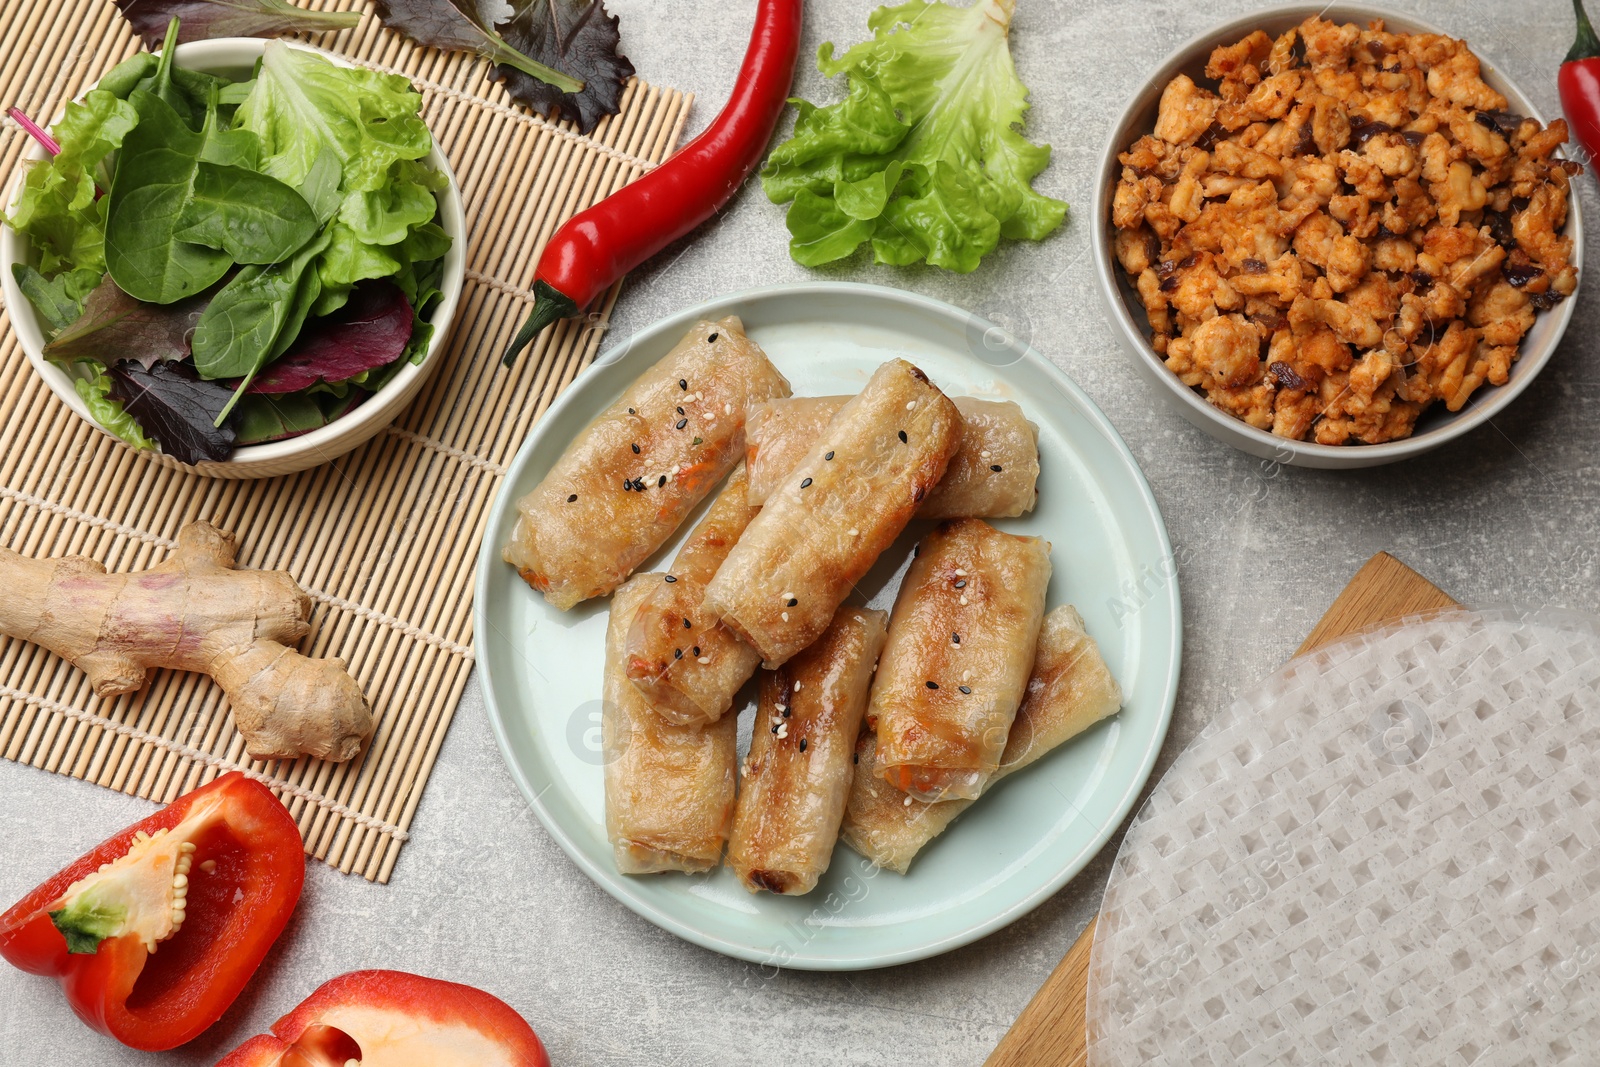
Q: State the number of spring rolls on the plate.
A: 8